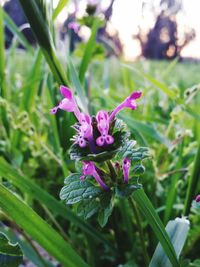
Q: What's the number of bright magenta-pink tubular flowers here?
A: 6